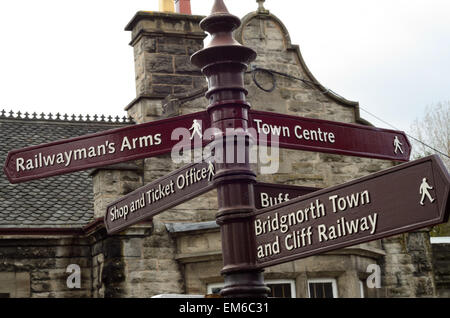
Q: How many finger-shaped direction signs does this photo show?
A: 5